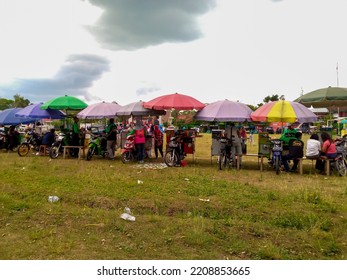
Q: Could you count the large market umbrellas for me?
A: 9